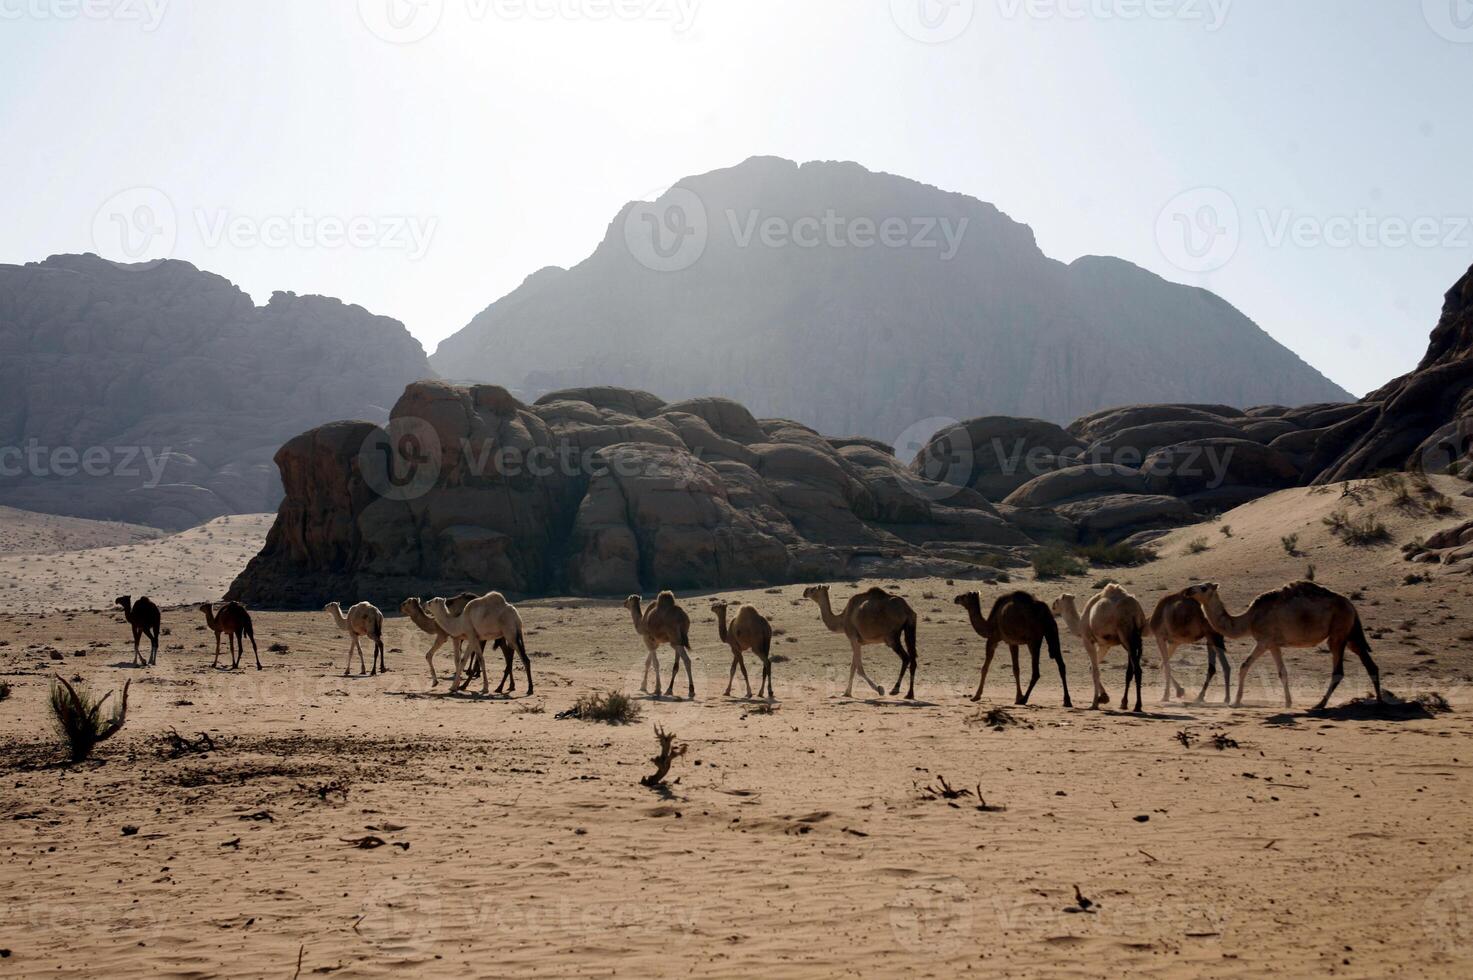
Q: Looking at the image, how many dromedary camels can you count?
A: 13